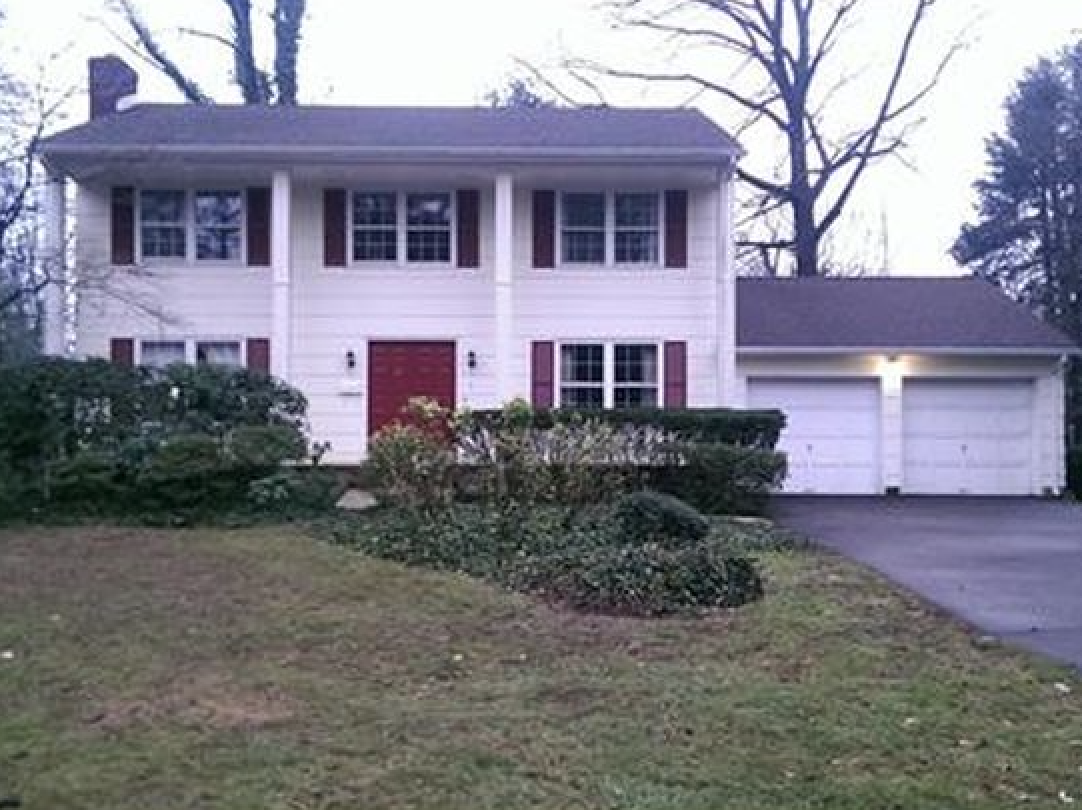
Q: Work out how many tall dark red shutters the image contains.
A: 10